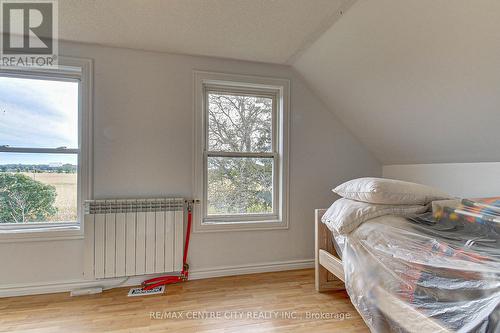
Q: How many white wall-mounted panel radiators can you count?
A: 1